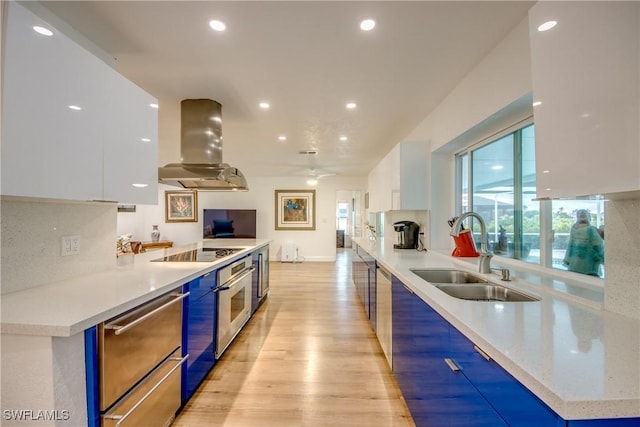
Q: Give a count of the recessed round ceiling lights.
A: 6